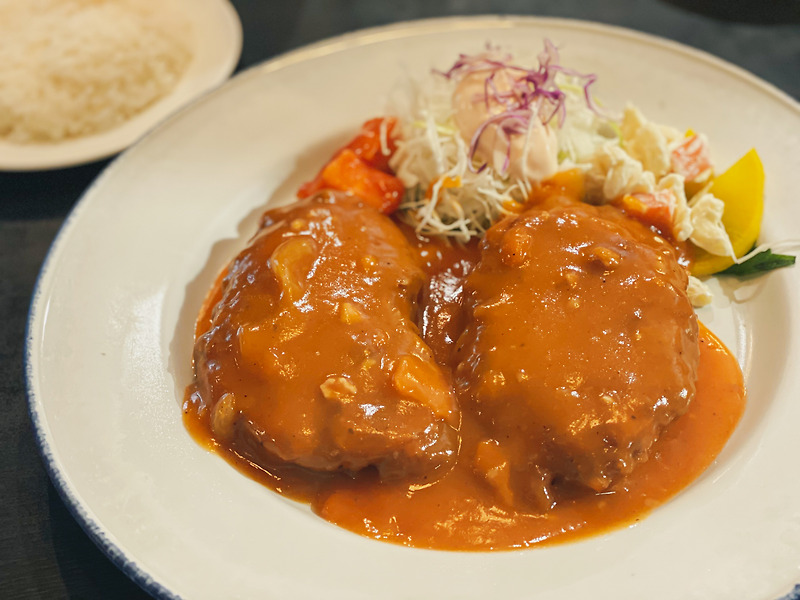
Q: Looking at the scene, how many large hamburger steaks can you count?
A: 2